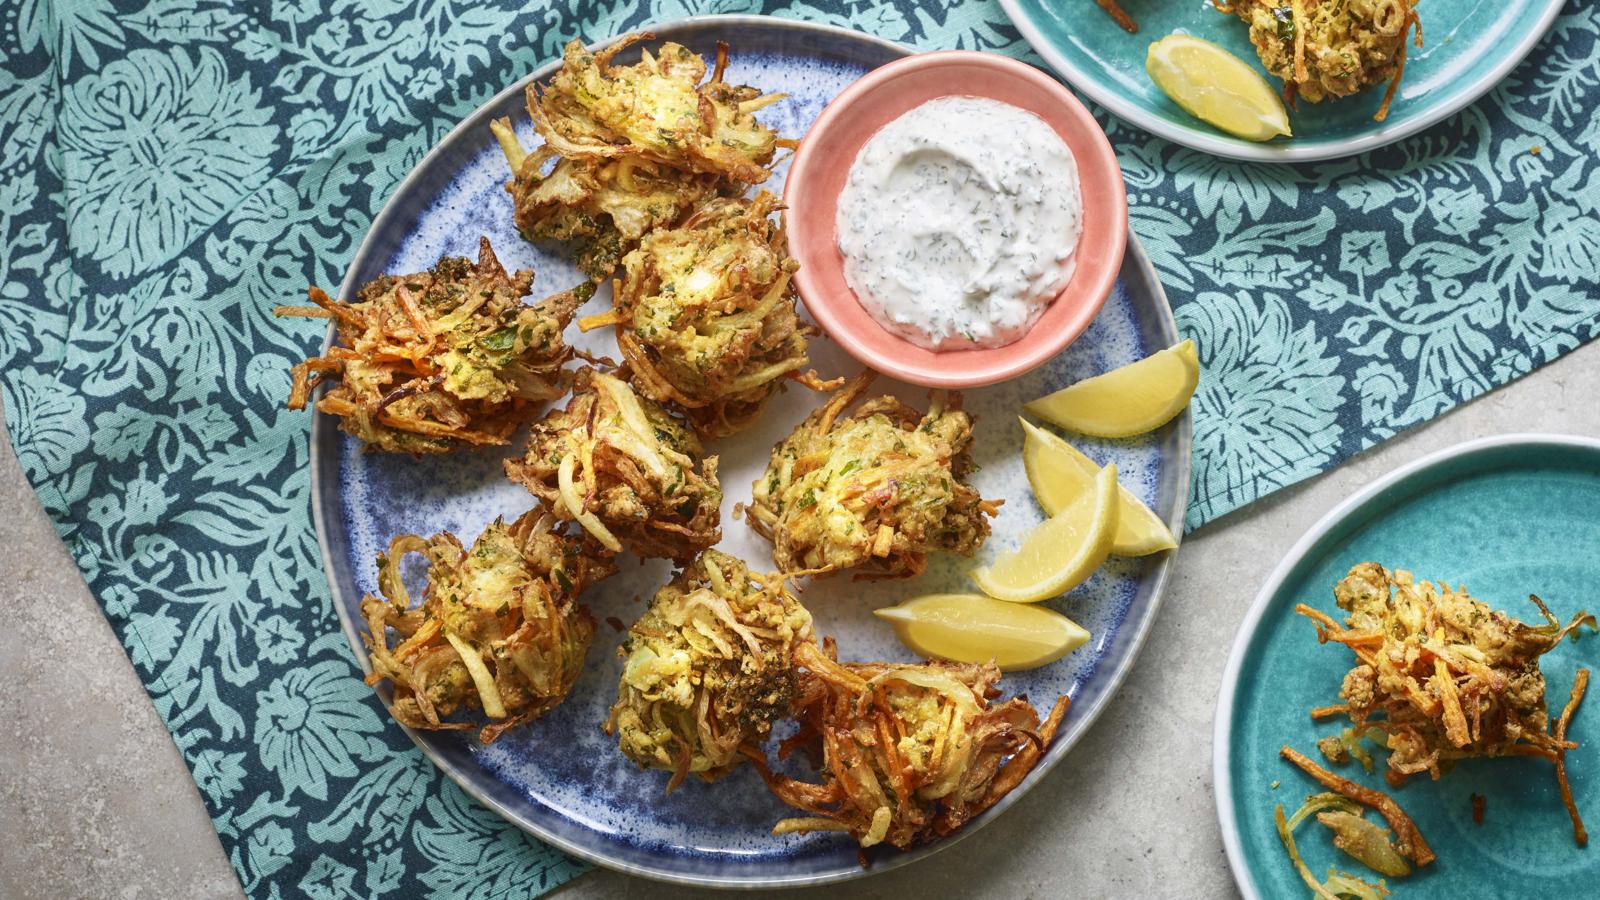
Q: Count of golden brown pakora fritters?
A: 10